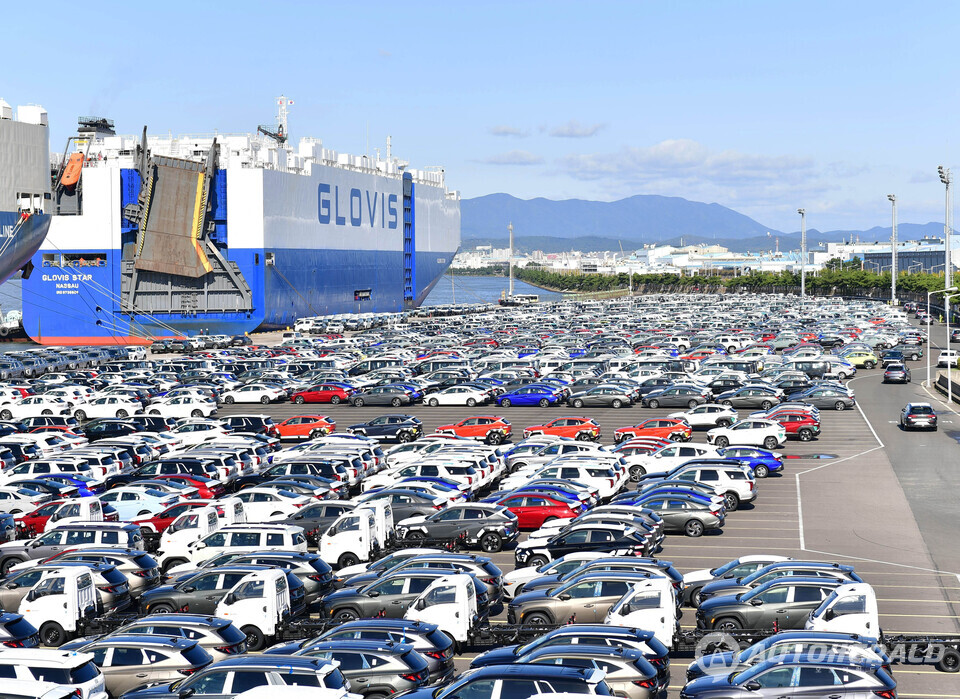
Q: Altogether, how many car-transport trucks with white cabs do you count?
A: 10